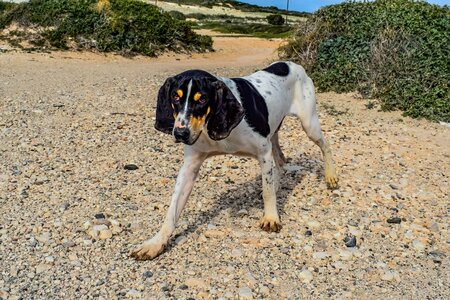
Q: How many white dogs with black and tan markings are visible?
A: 1